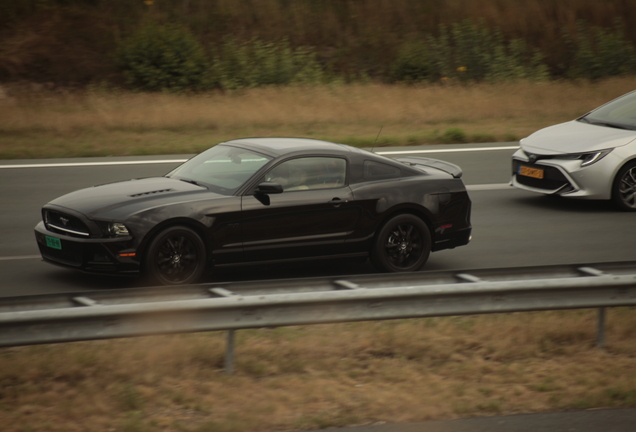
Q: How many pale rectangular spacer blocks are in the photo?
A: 5